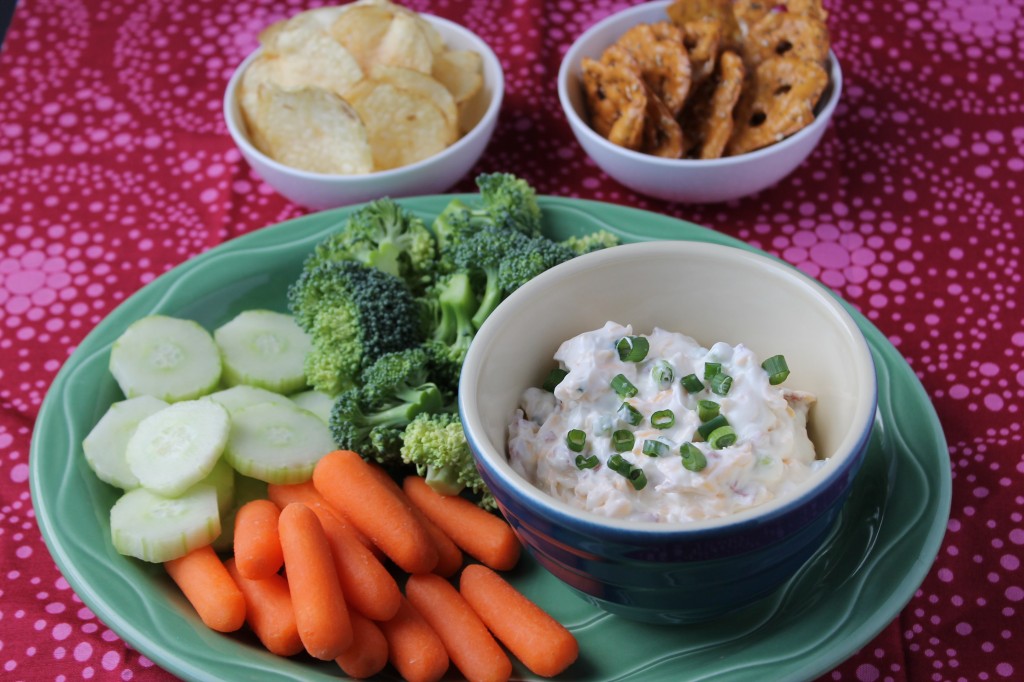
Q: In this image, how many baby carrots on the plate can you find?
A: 13